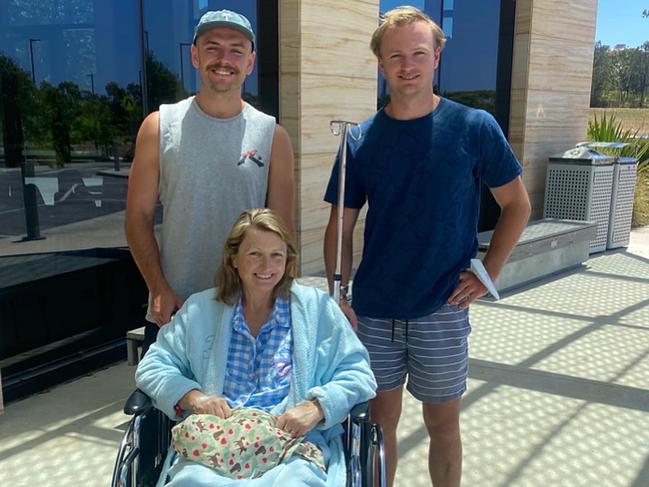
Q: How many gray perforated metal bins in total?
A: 2